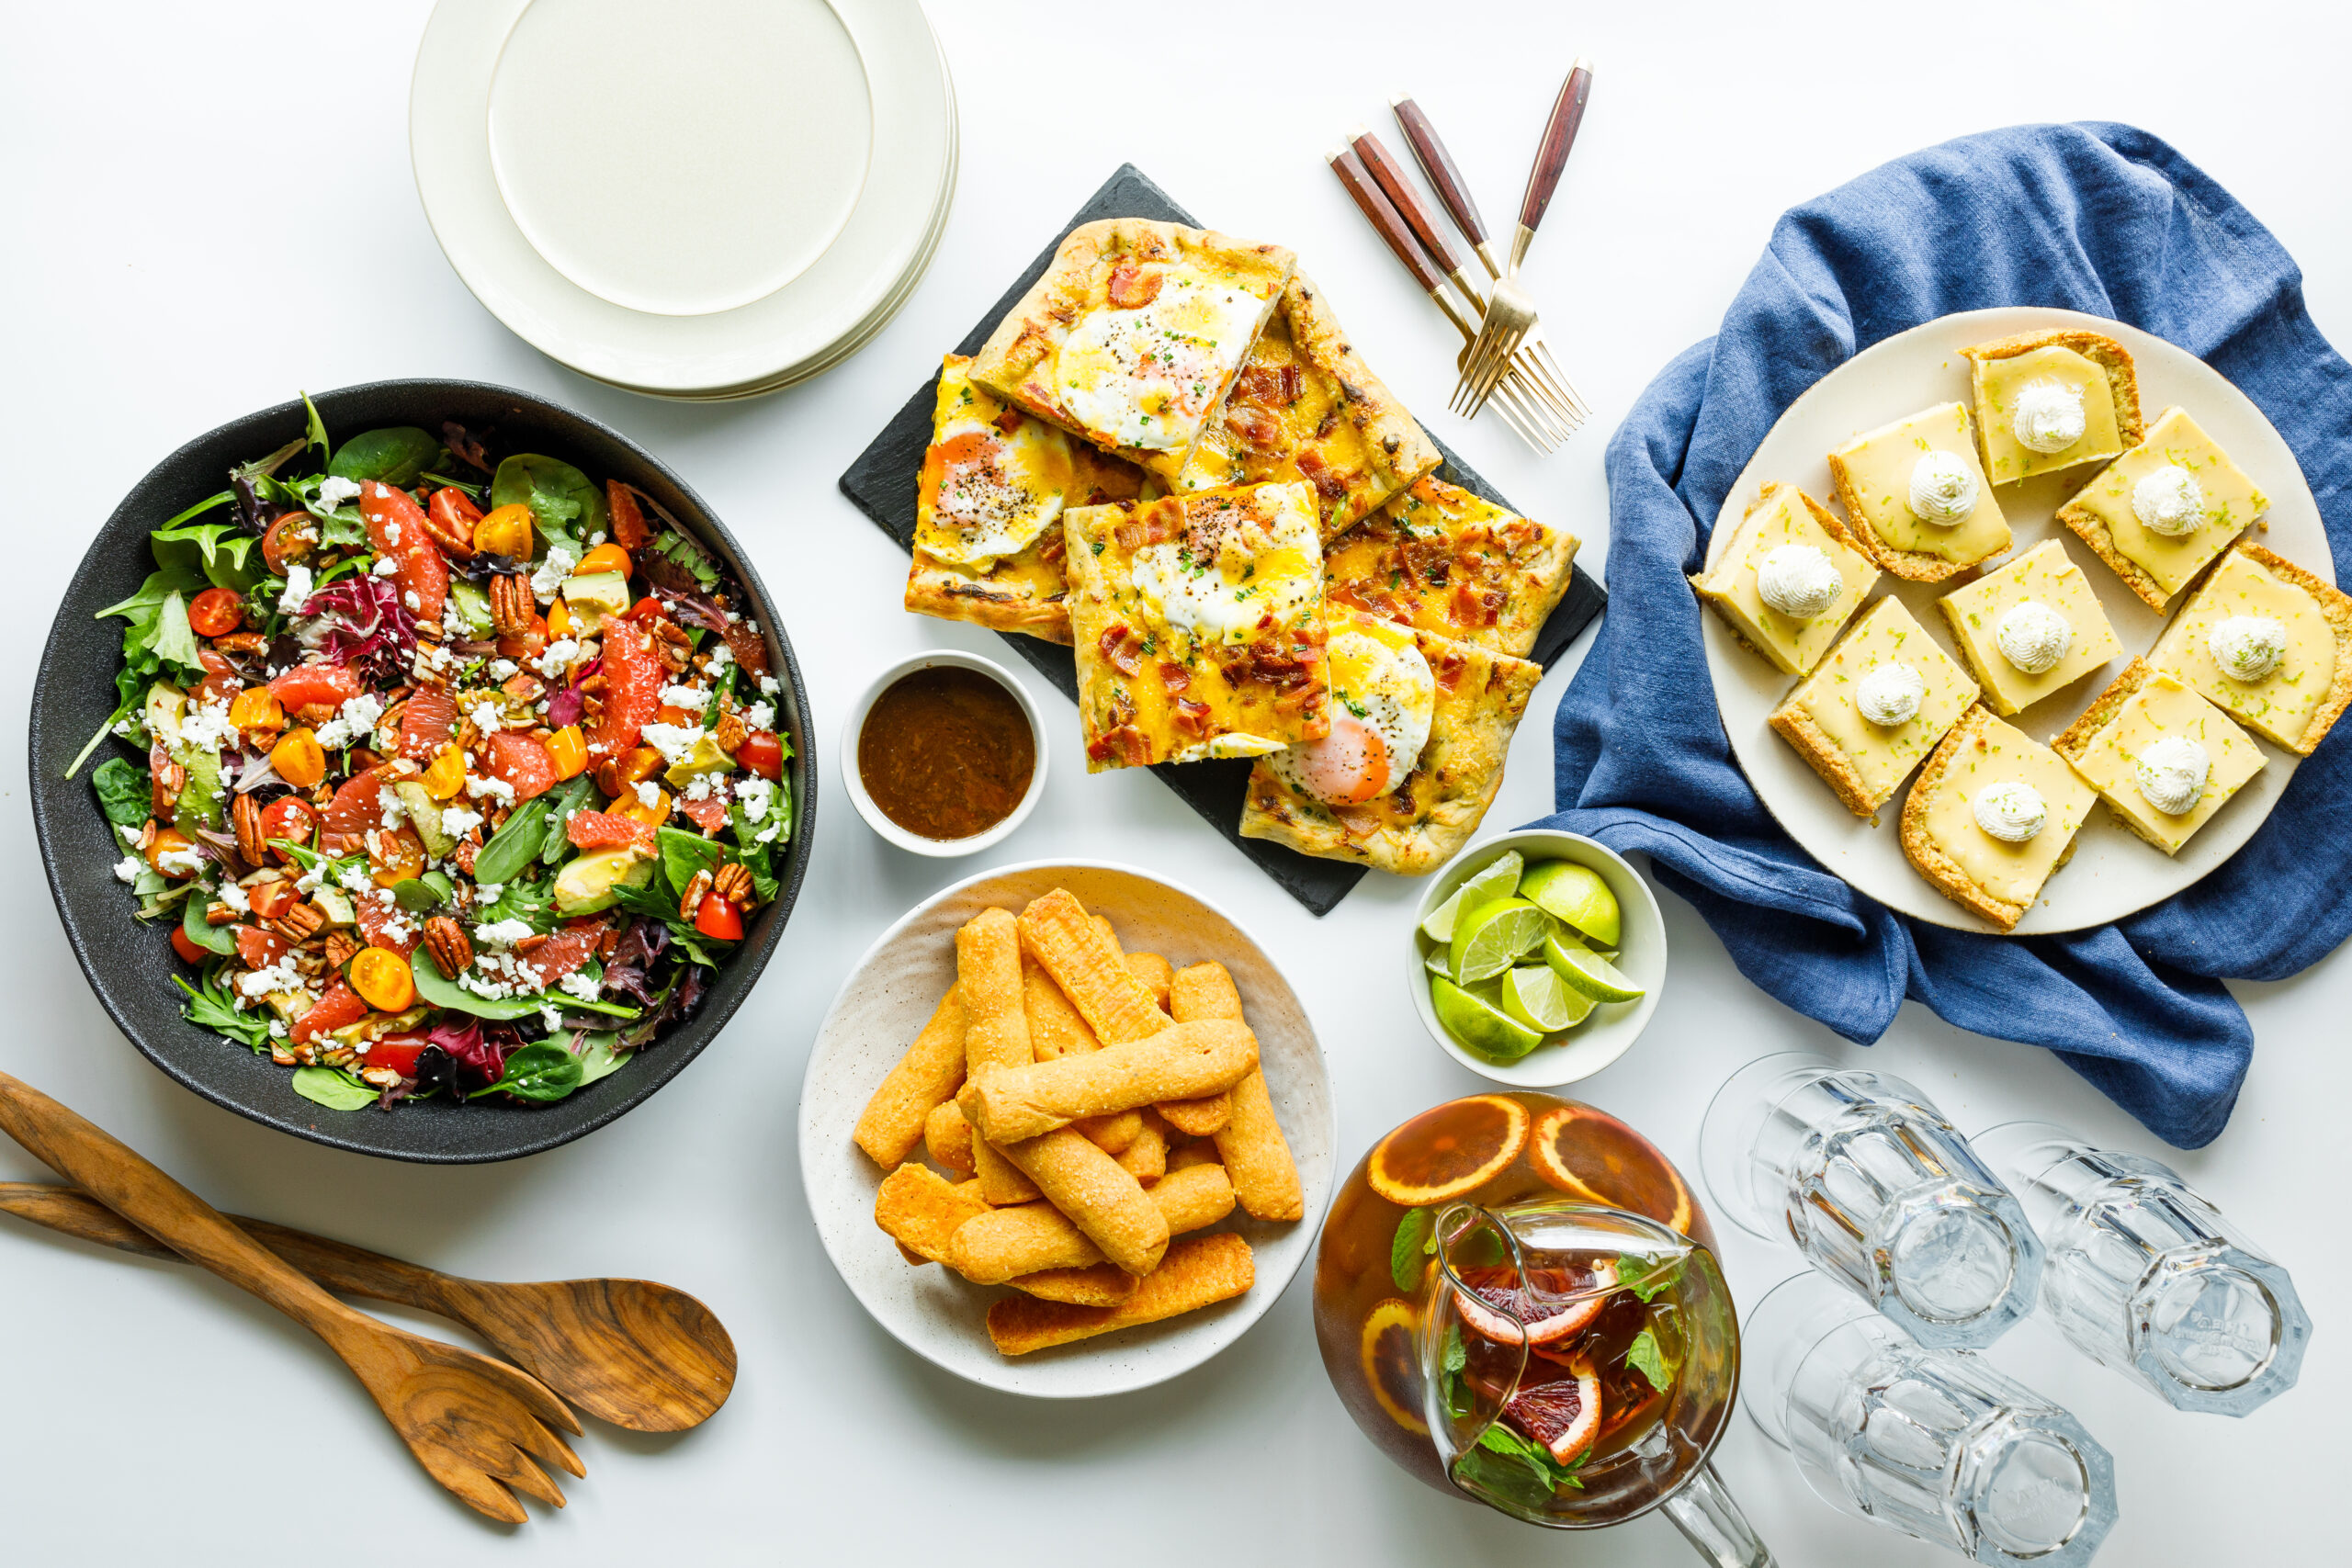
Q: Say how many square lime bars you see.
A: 9